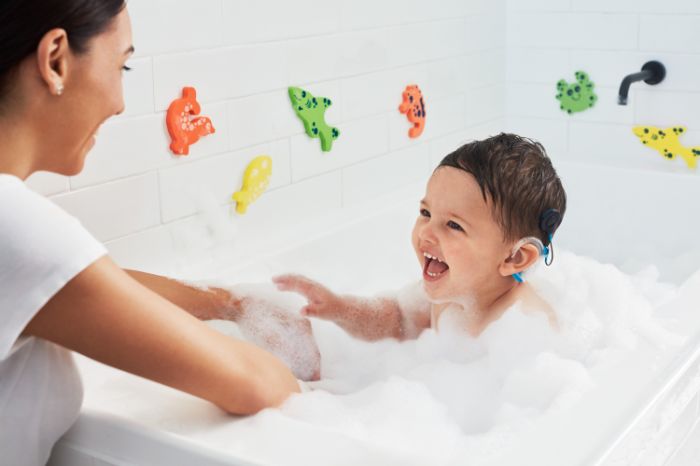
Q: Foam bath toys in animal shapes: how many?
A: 6